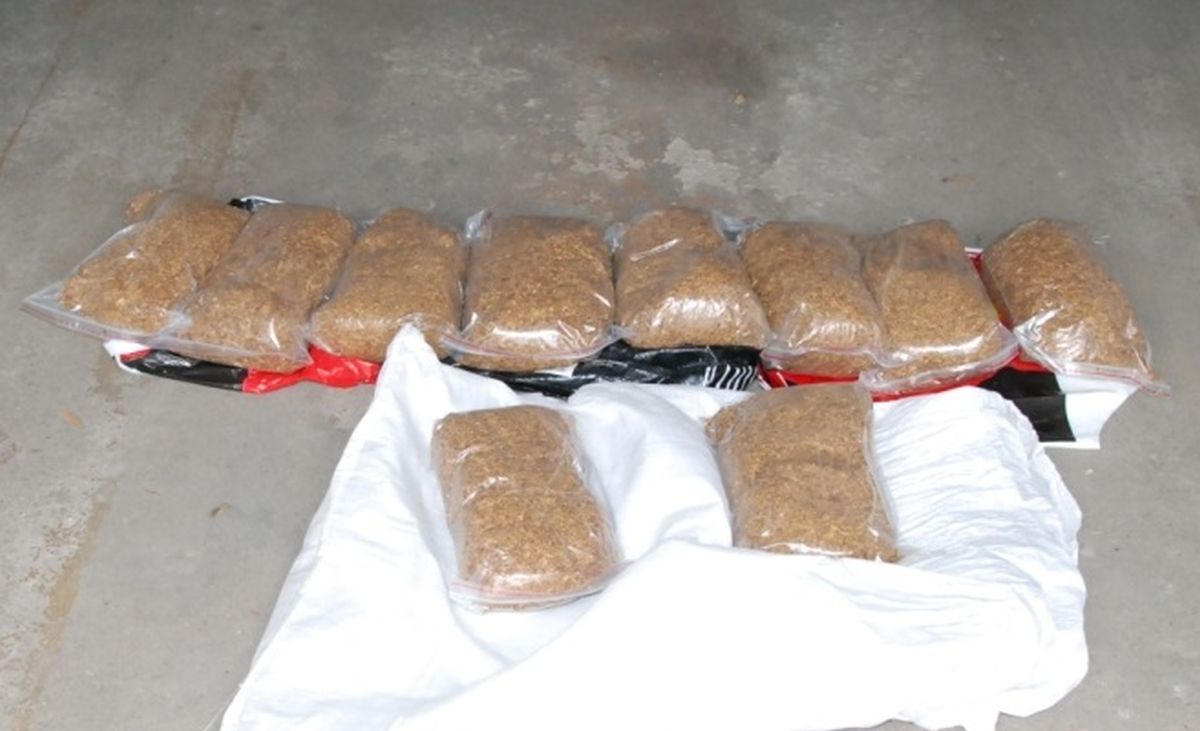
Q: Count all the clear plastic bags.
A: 10